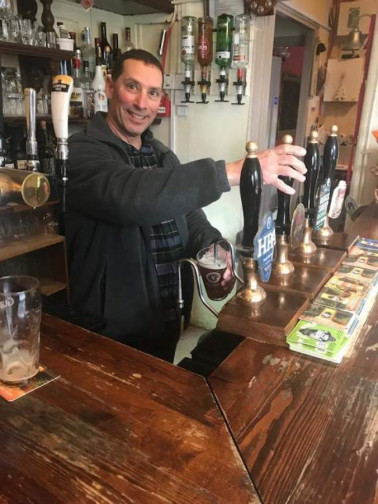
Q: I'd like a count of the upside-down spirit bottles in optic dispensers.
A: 4